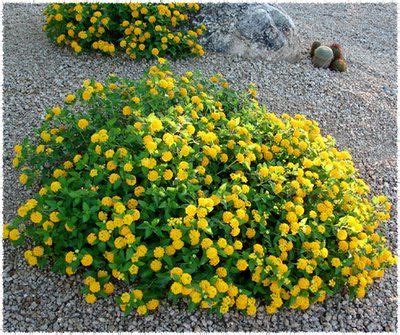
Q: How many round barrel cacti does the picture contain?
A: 4